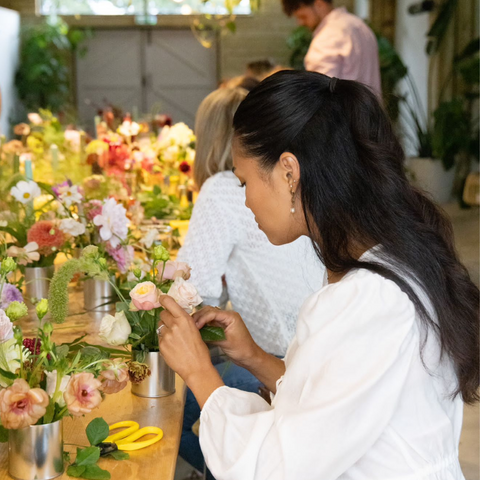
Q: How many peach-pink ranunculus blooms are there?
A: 3